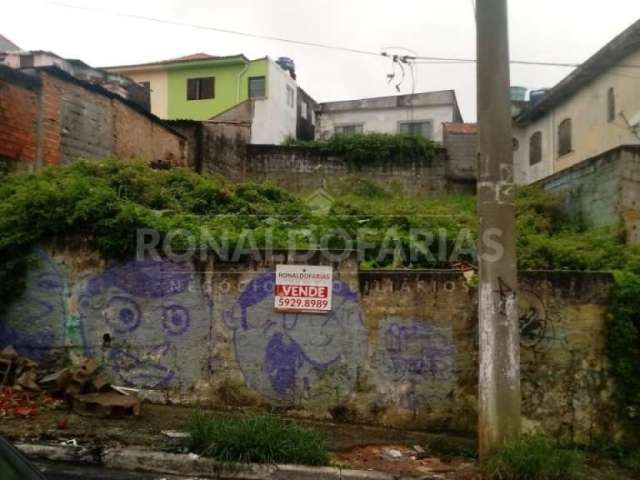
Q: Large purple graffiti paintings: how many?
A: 3